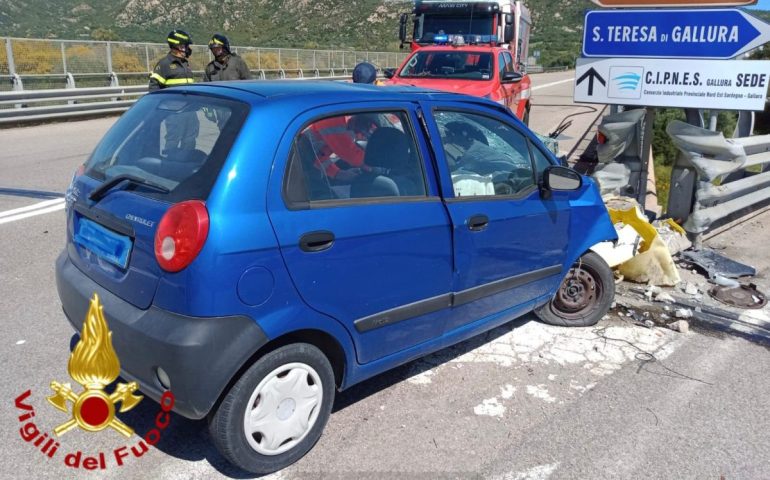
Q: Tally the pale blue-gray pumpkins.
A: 0